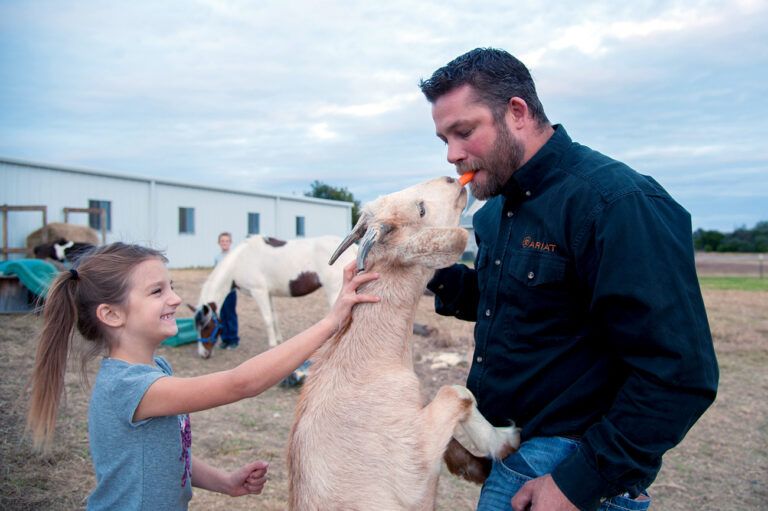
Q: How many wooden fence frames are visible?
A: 2